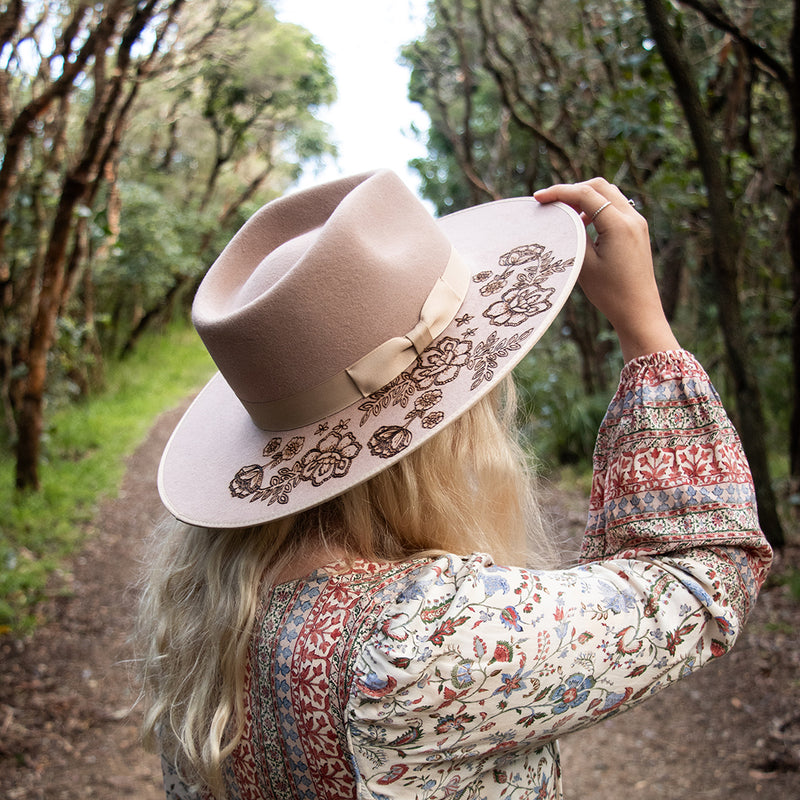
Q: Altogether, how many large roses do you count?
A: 3